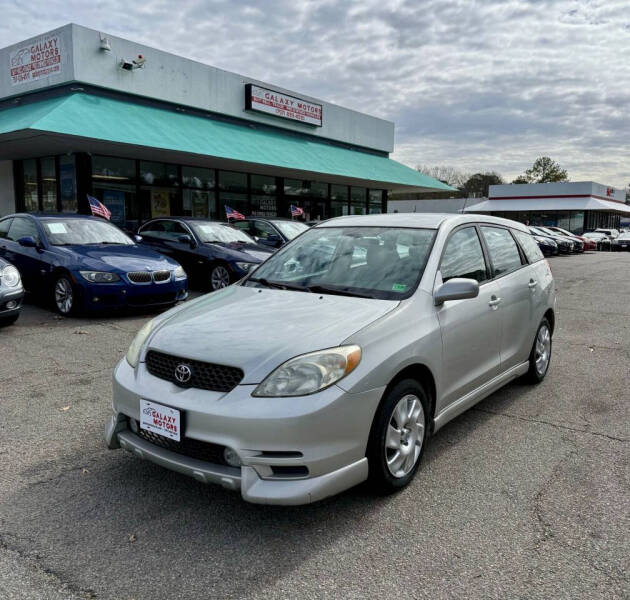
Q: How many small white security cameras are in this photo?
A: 2